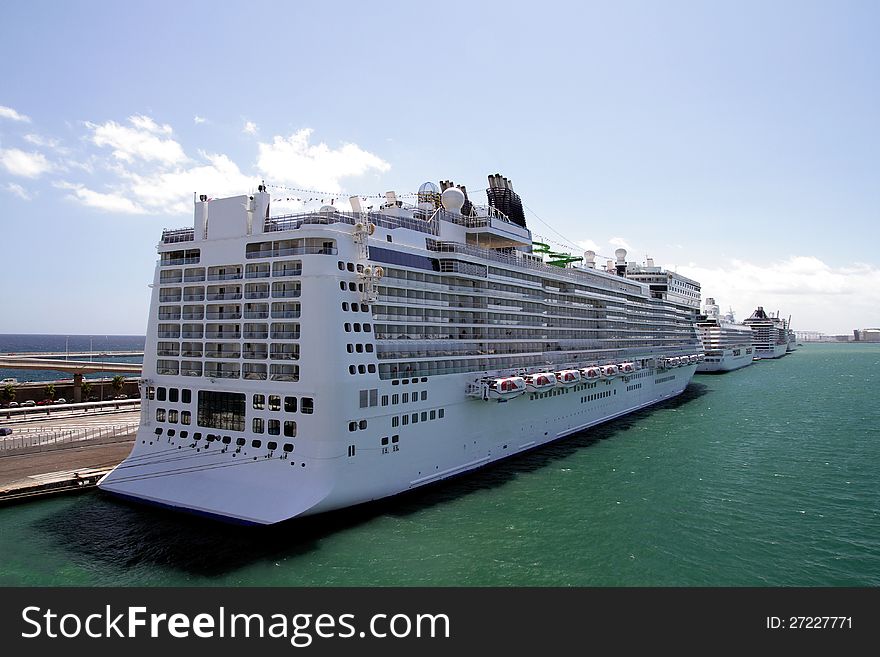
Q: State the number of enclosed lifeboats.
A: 10